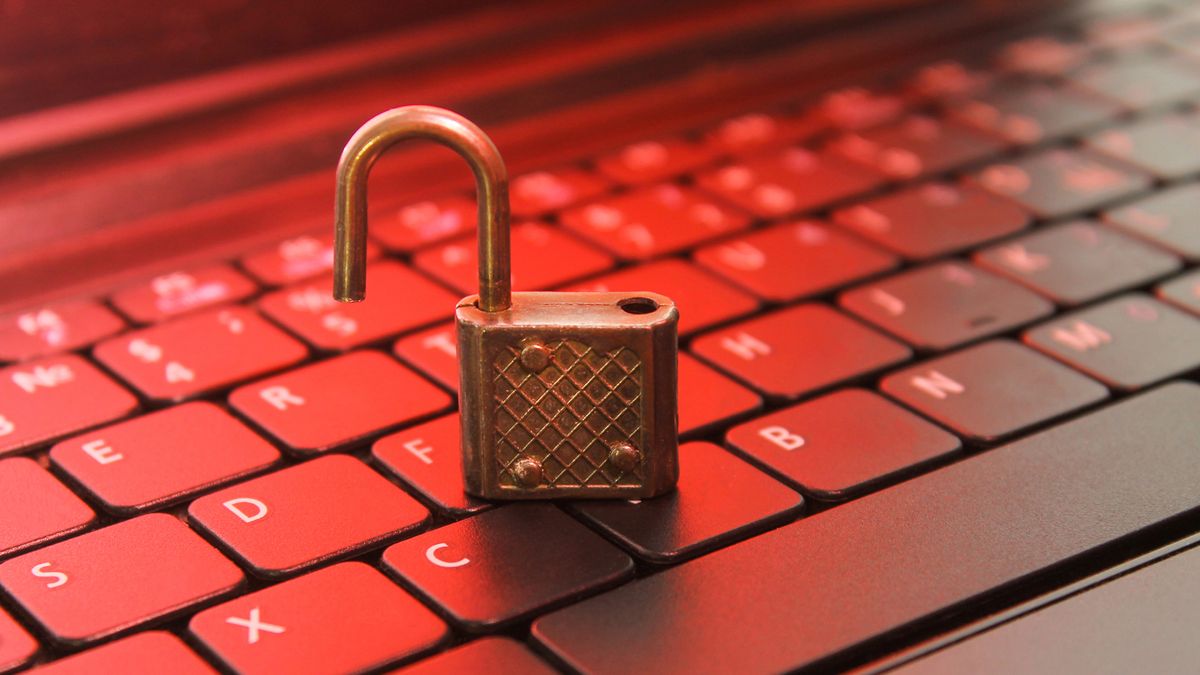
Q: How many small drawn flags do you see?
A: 0